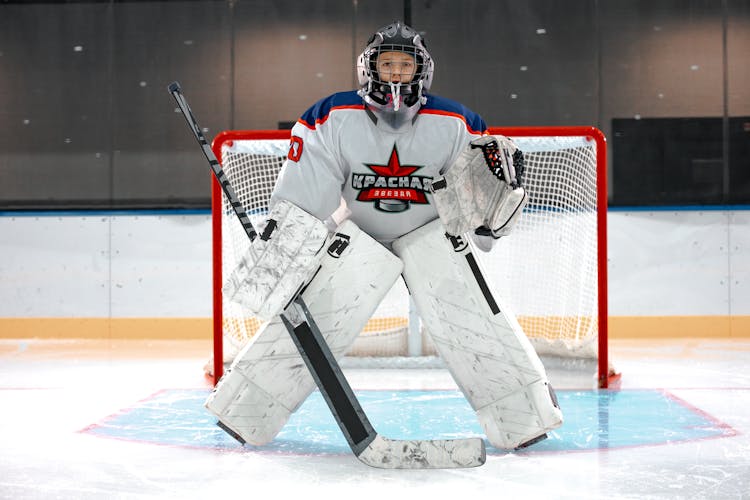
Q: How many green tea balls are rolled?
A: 0